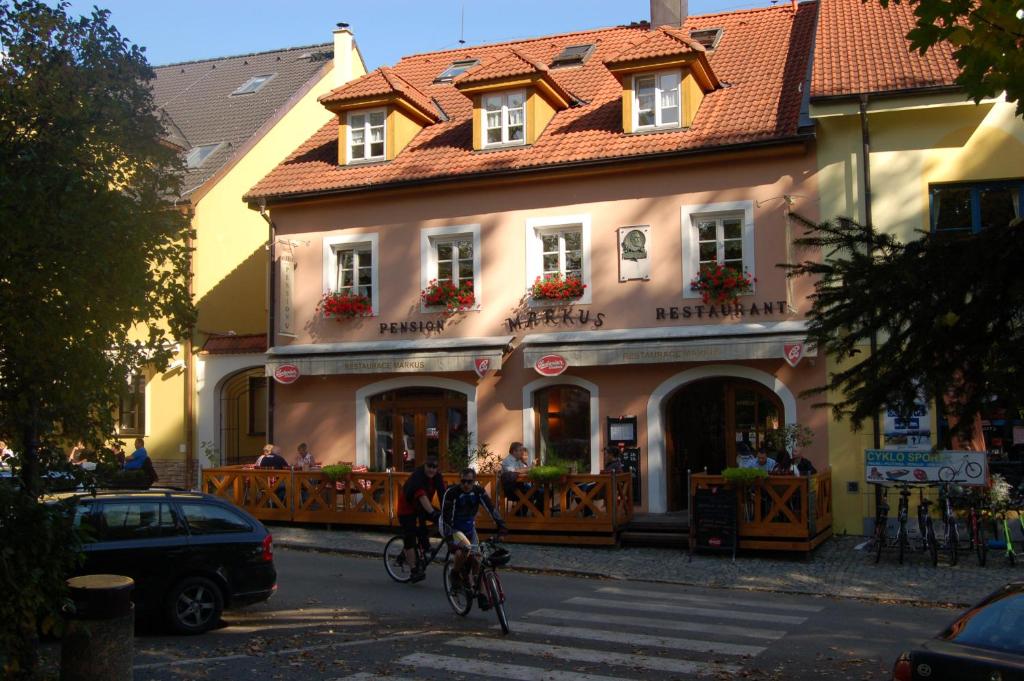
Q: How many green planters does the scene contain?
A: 3